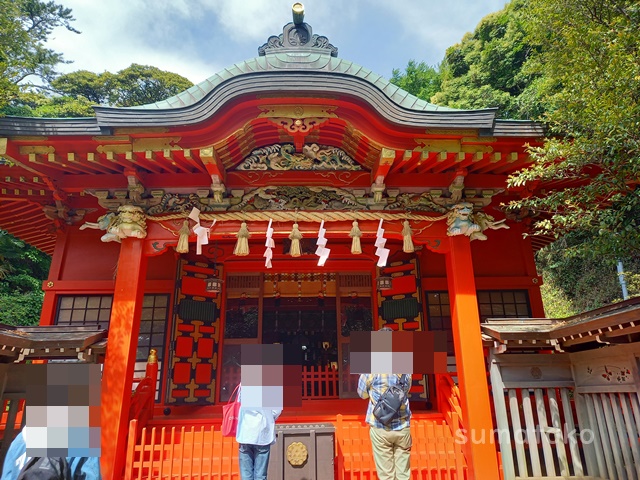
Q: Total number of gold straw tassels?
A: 5